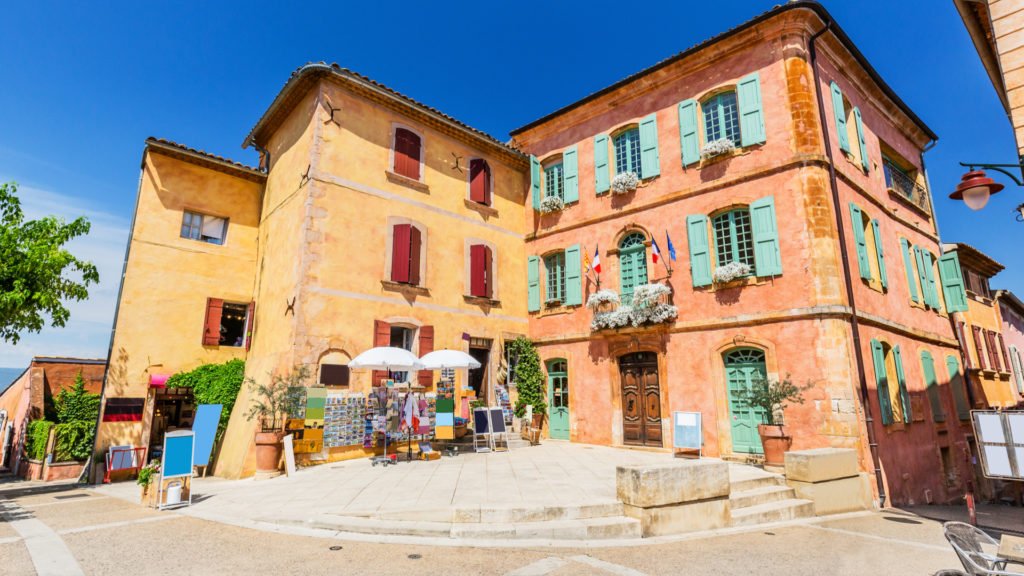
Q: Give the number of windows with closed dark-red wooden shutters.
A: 4